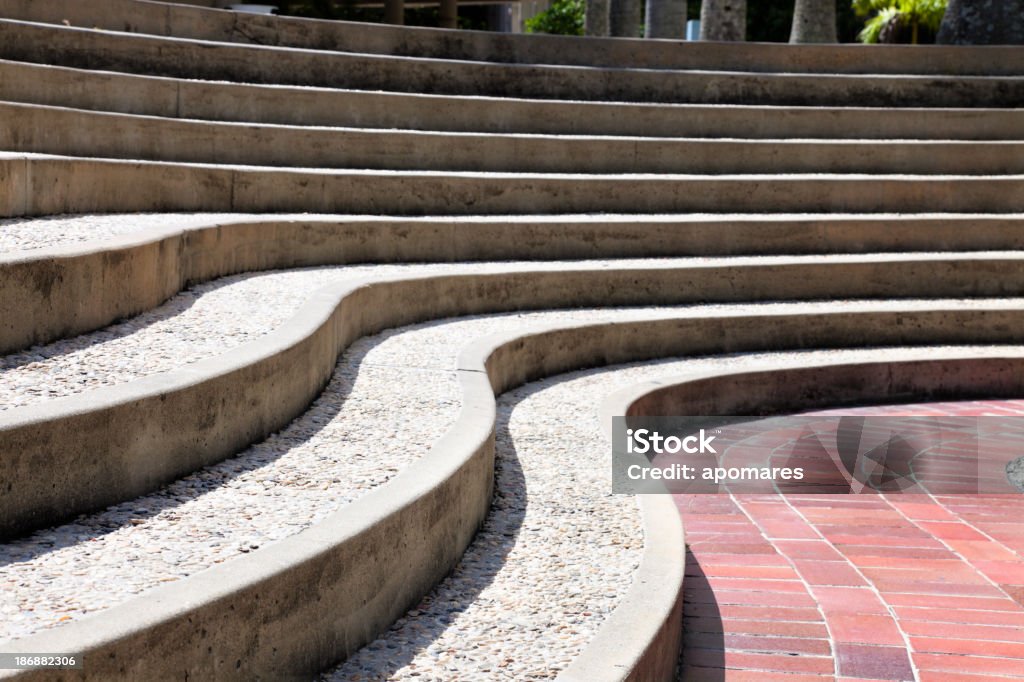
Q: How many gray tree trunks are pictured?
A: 6